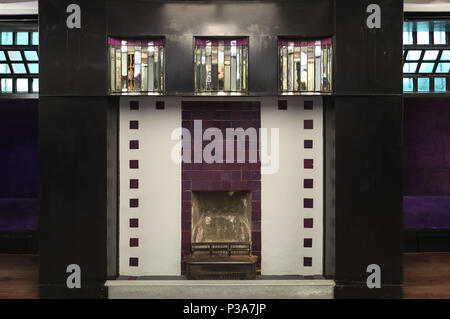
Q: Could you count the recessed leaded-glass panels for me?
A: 3